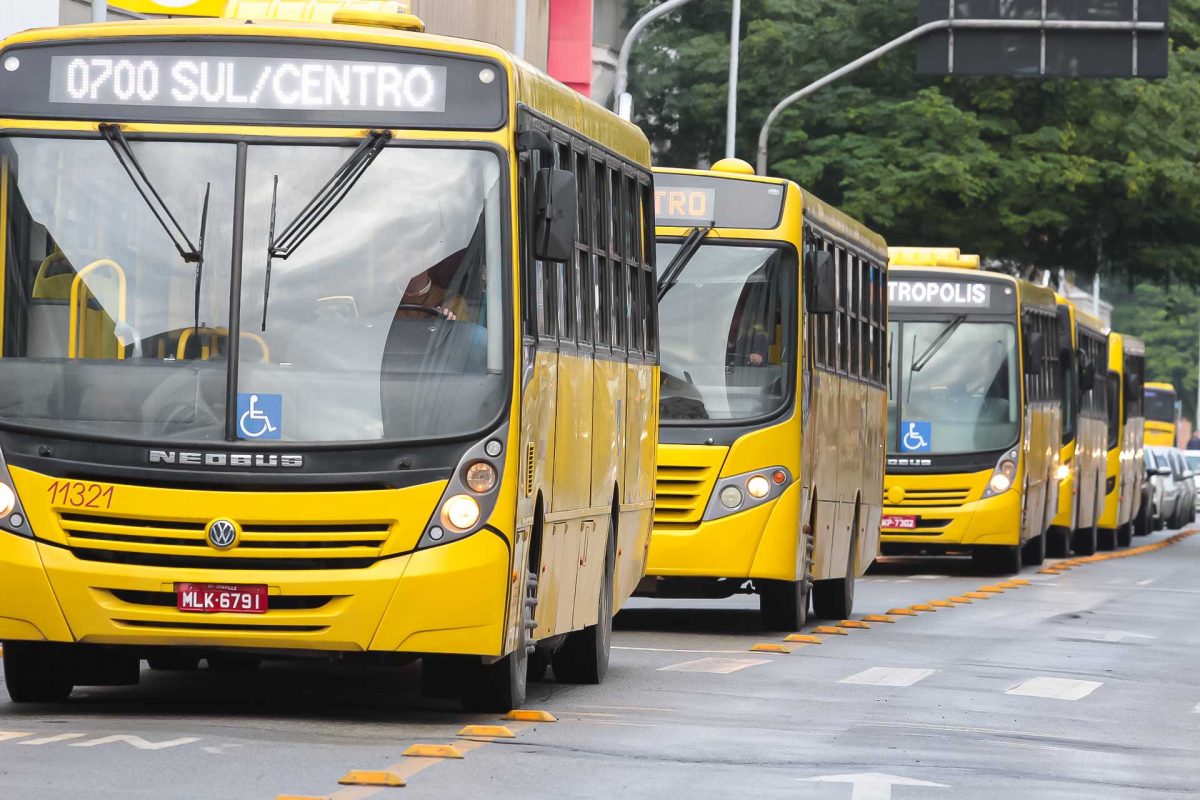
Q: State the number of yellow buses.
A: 6